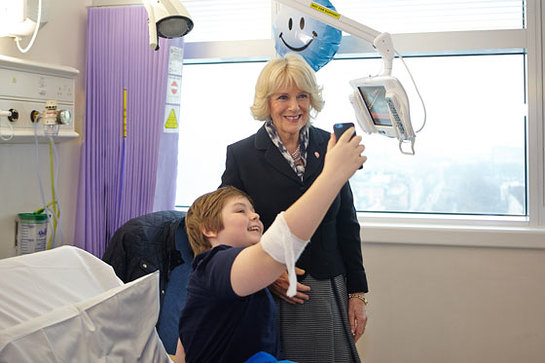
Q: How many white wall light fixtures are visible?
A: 1